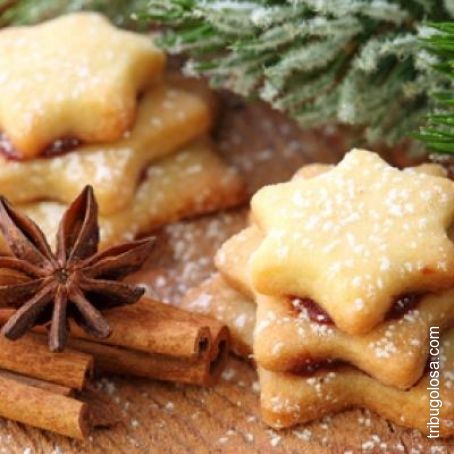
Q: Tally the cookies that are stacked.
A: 6